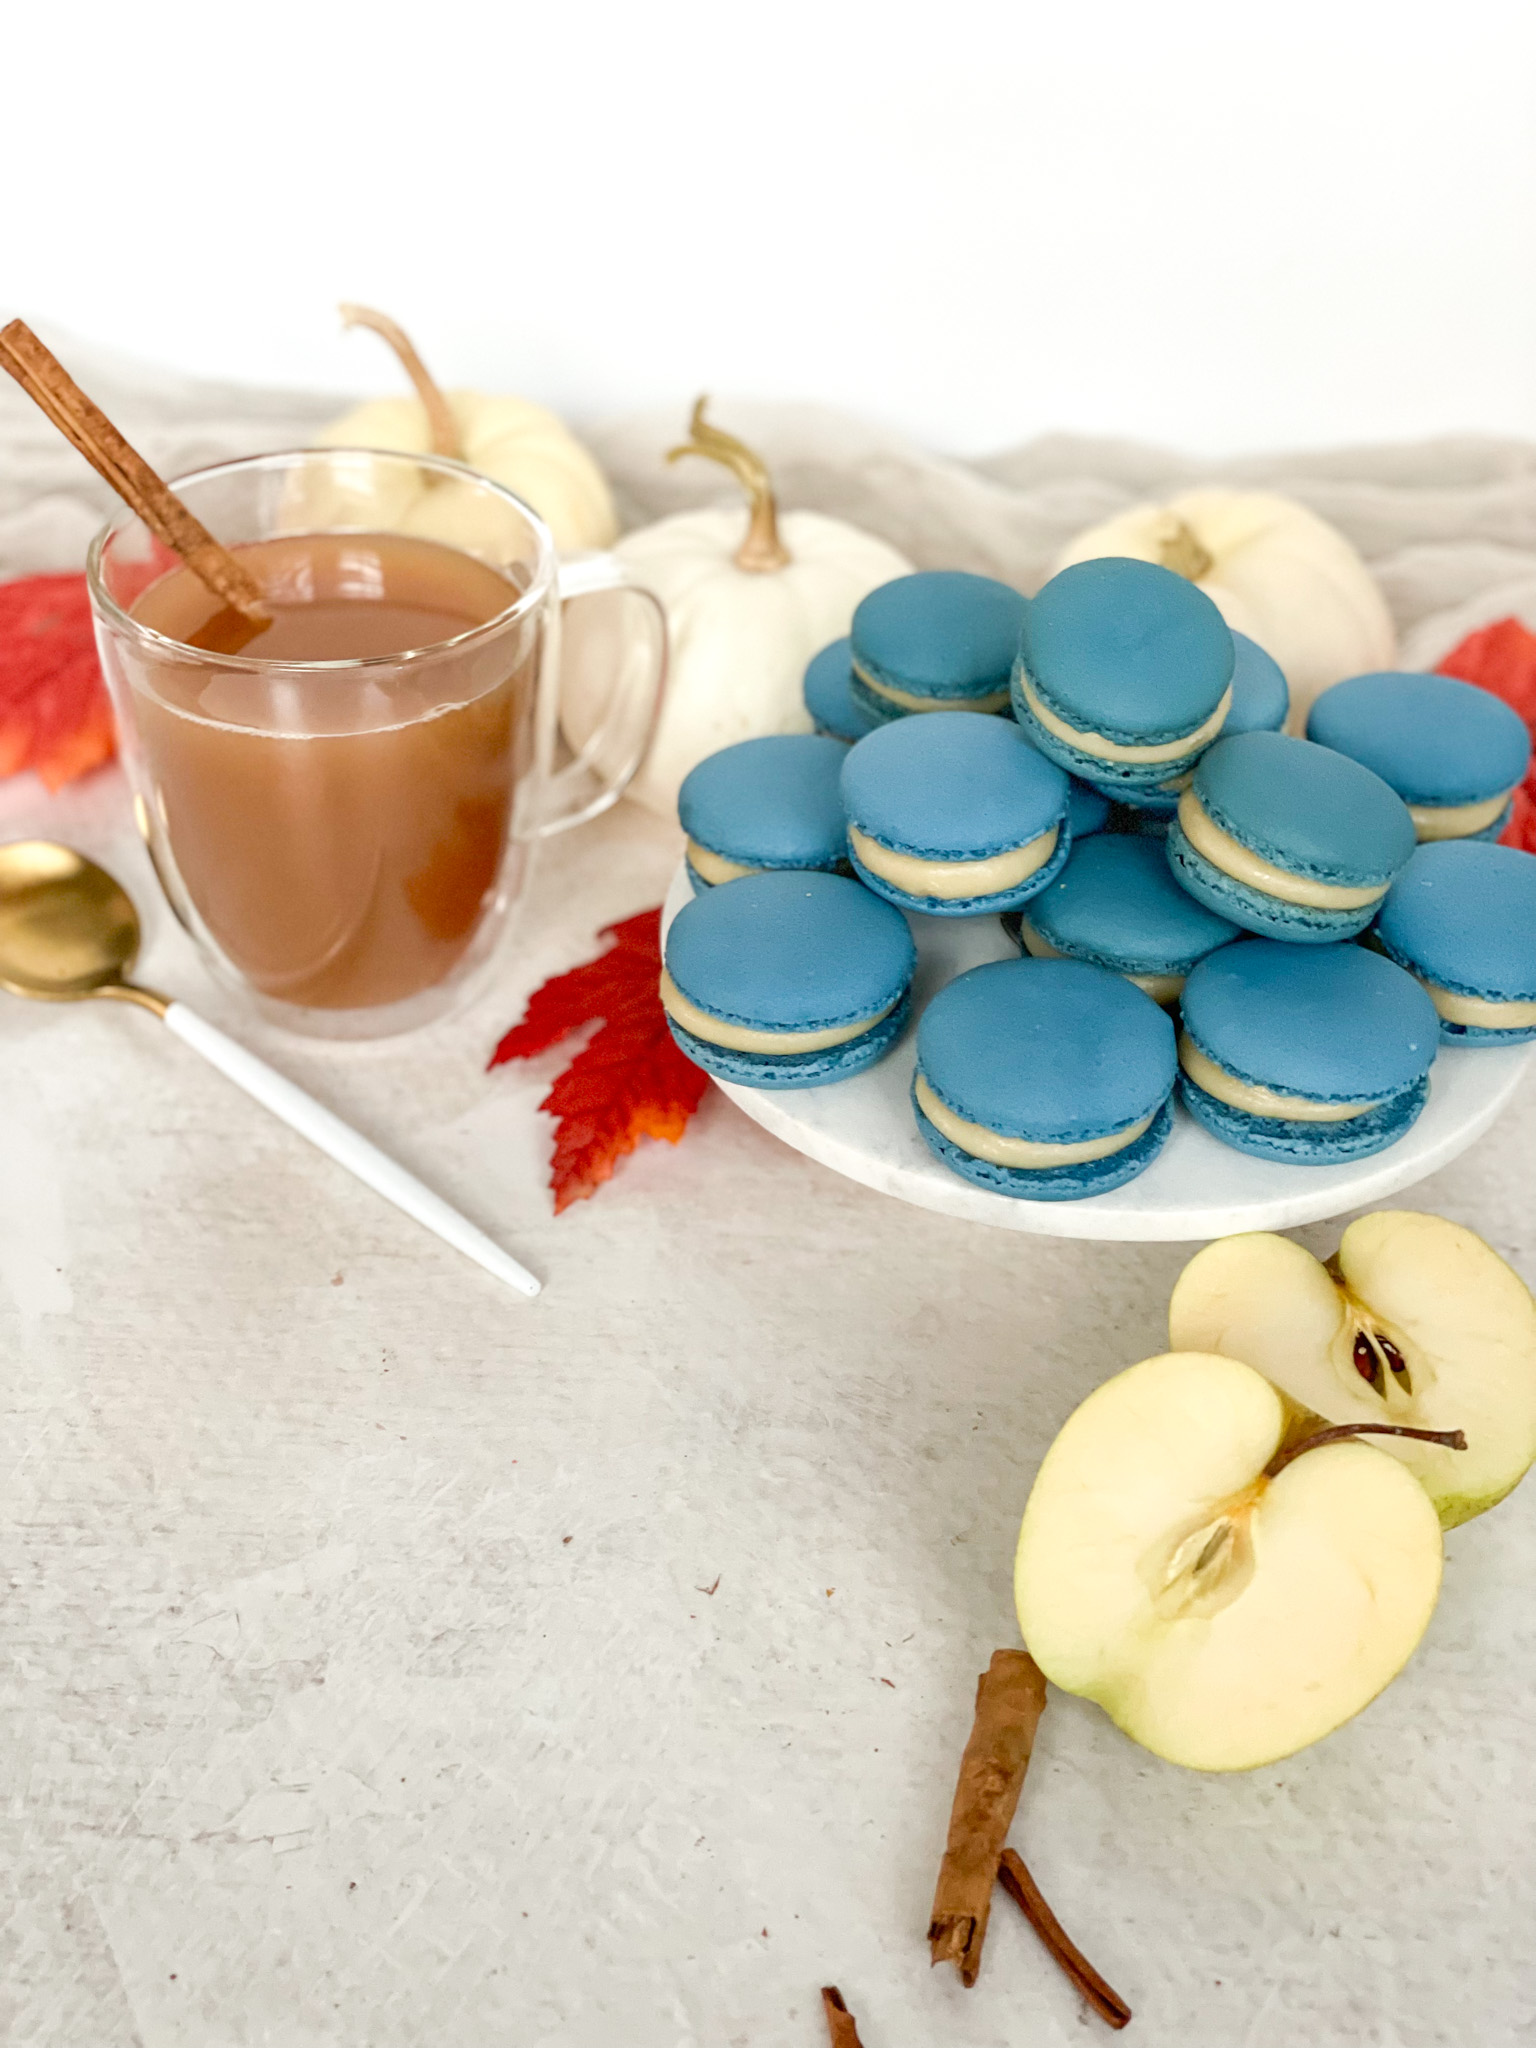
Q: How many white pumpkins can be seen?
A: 3